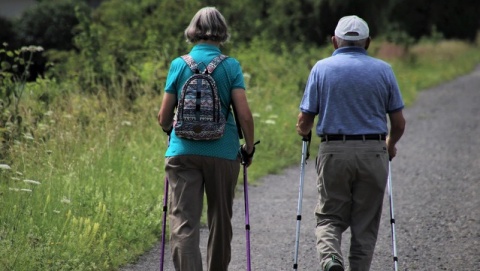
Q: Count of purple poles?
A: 2